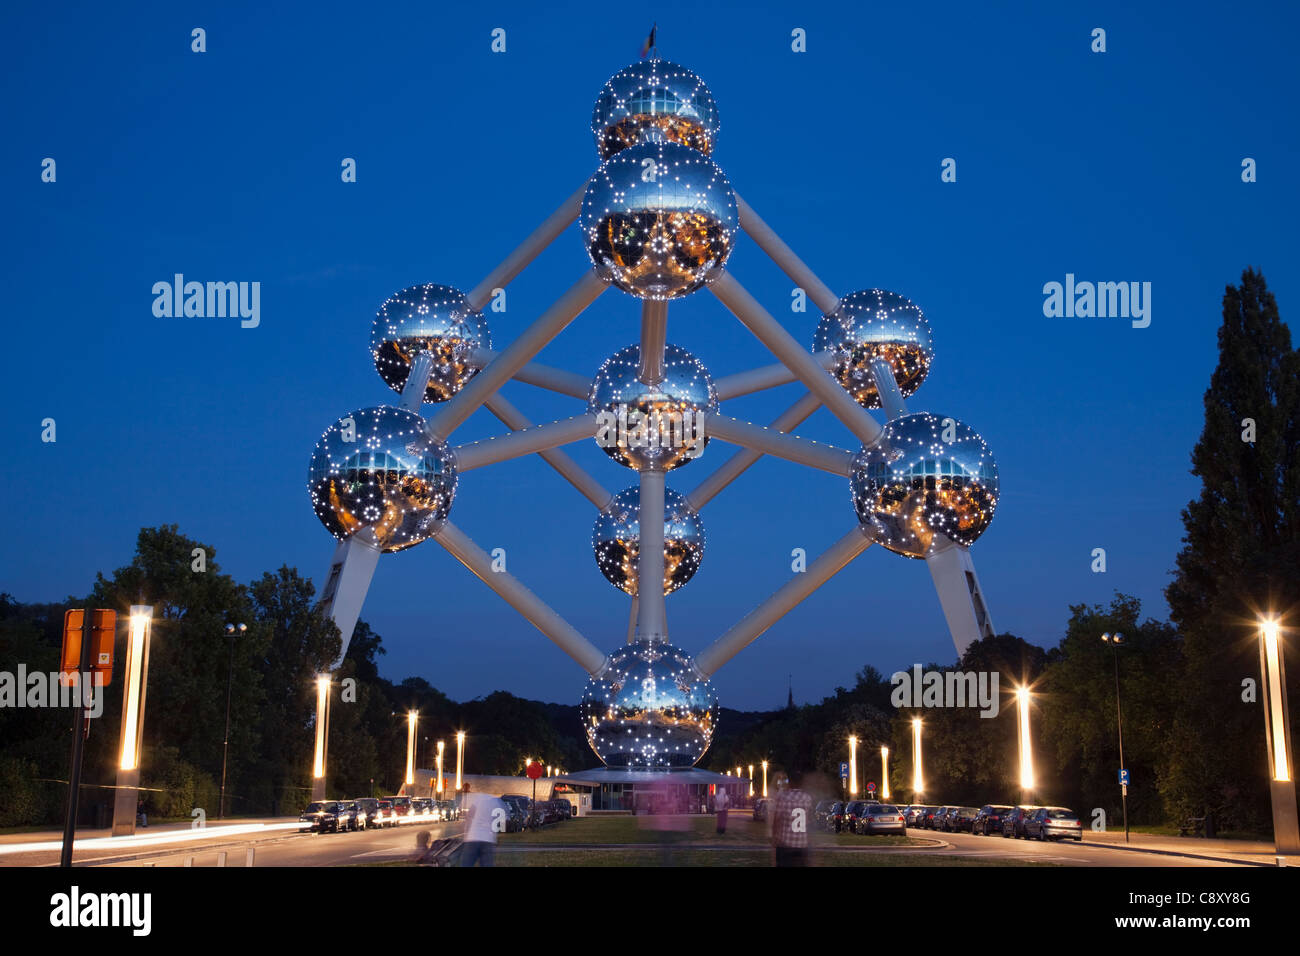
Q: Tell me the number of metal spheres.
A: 9